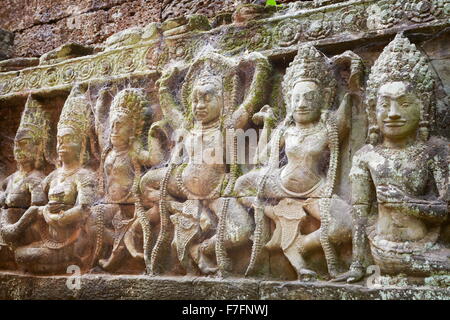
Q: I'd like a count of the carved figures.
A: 6